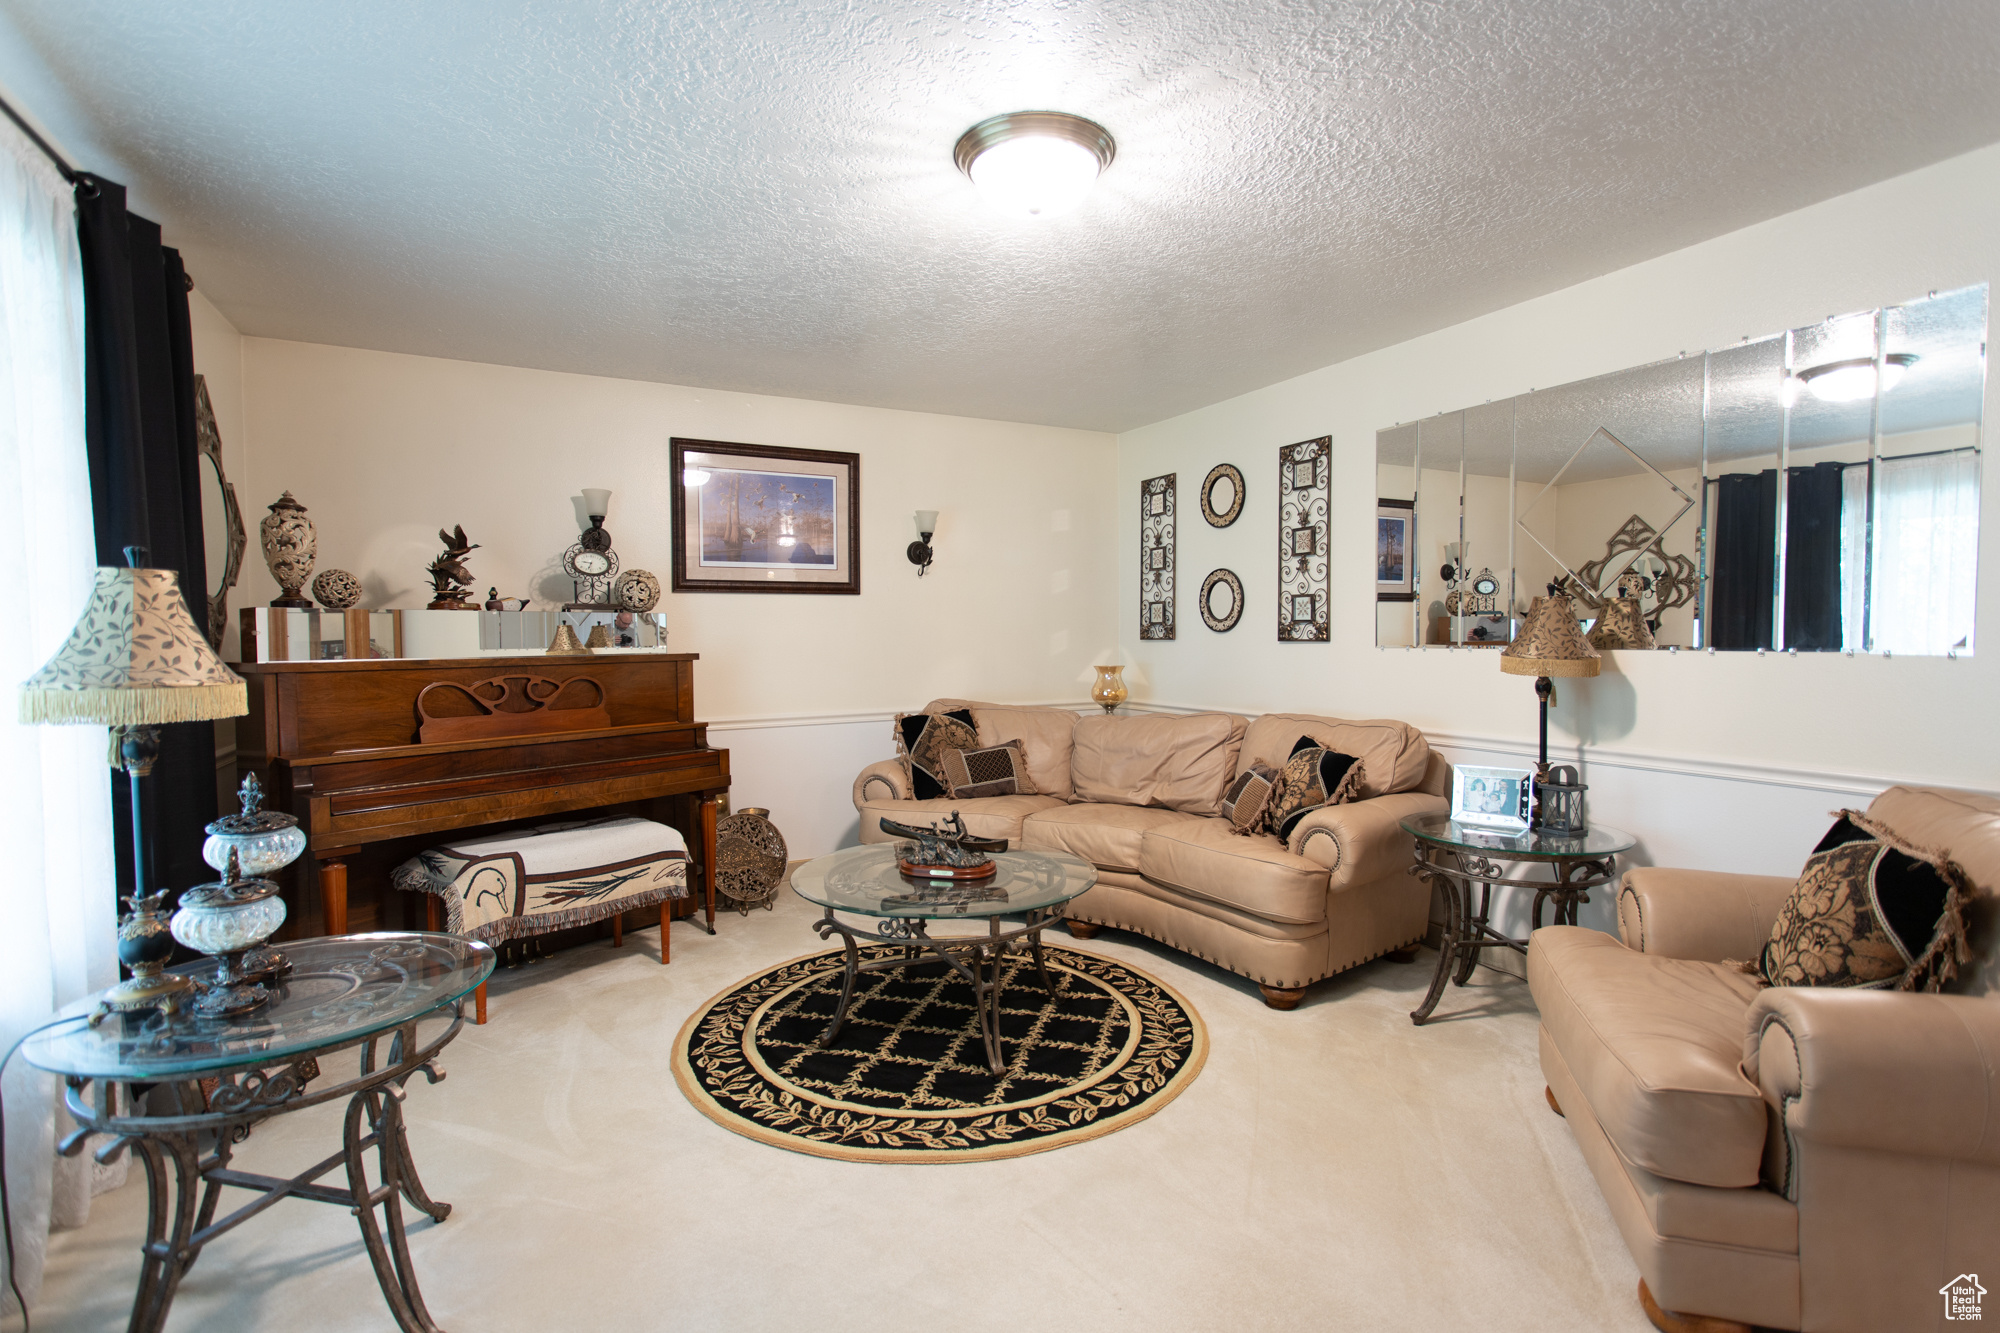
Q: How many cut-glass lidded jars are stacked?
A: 2